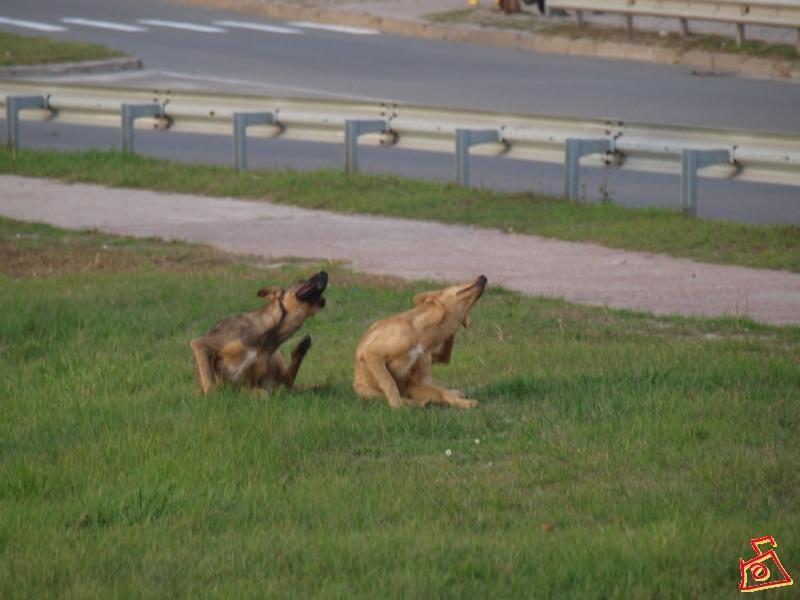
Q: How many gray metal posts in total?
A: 7